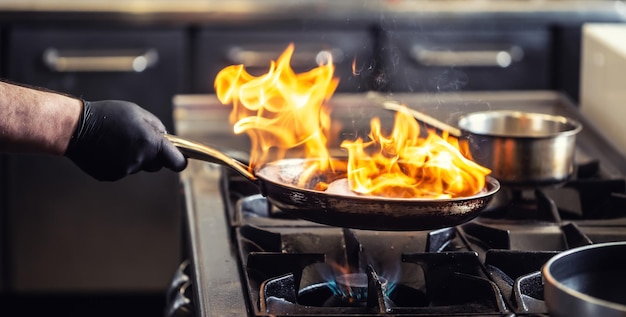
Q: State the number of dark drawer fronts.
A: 3